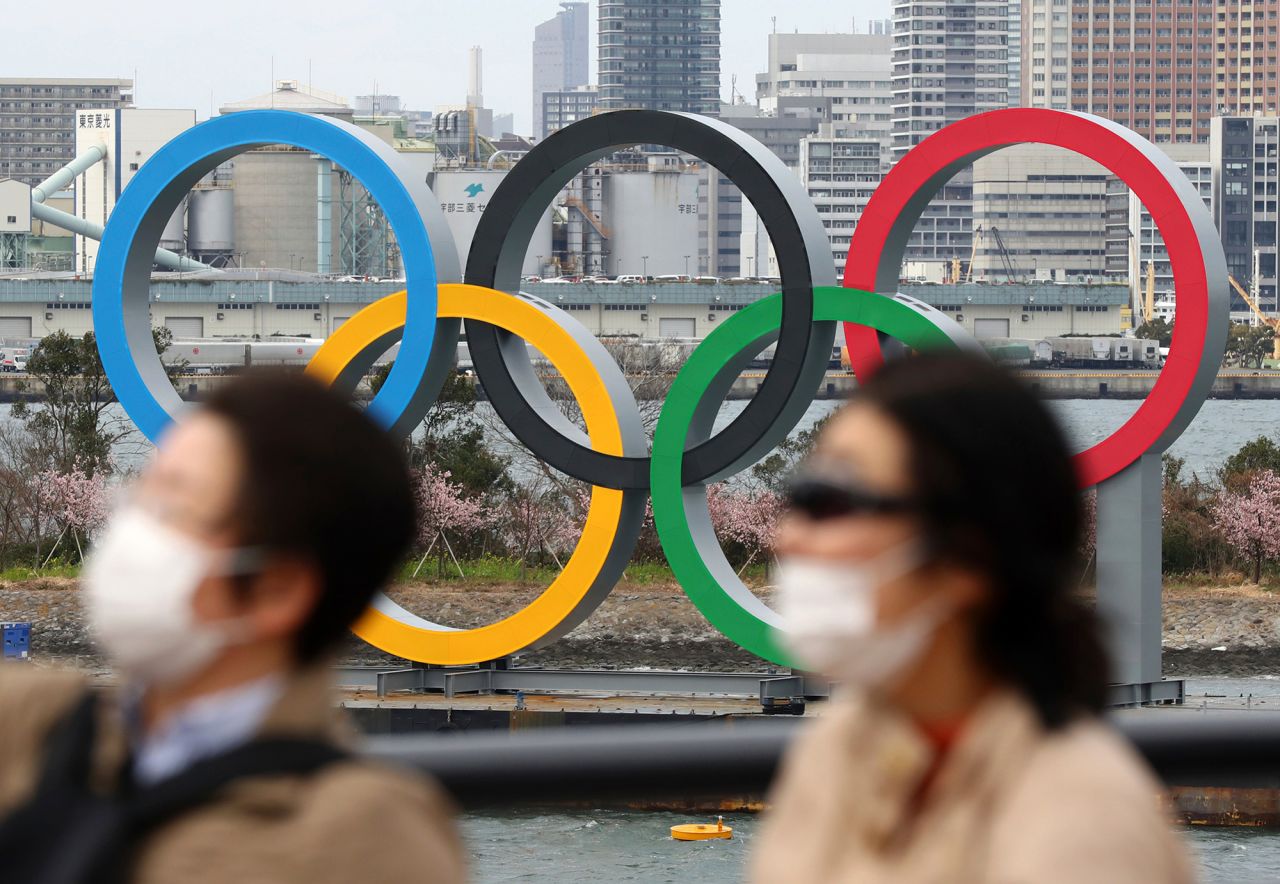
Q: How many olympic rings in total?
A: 5